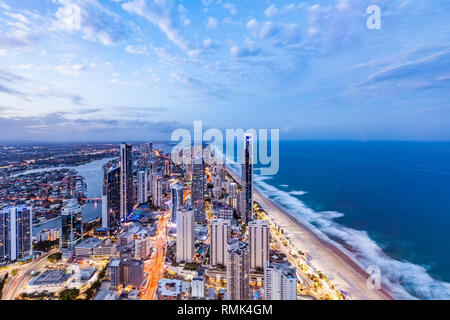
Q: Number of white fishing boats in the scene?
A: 0